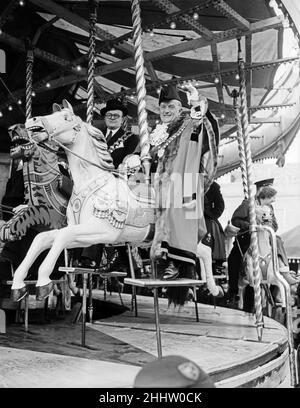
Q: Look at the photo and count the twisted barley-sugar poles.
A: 5